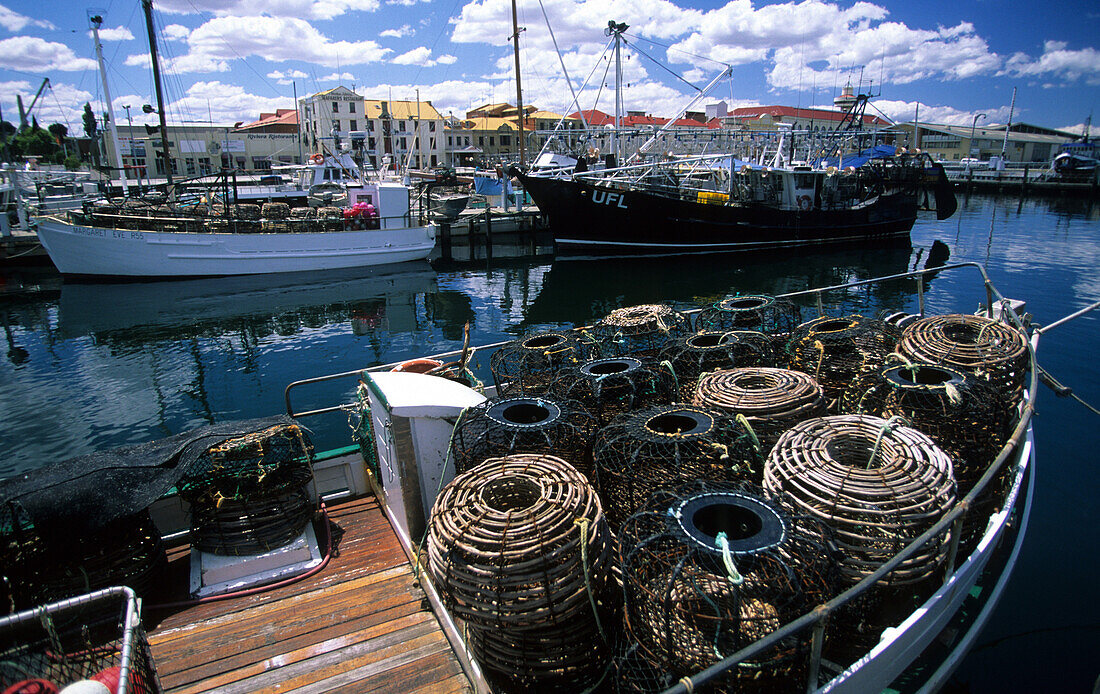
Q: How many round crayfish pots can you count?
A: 14